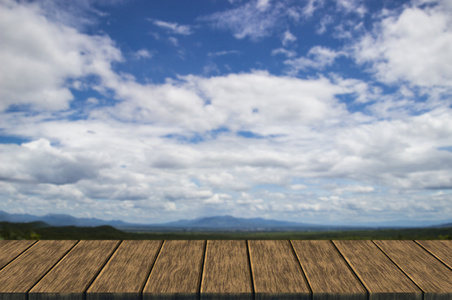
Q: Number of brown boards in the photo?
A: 11